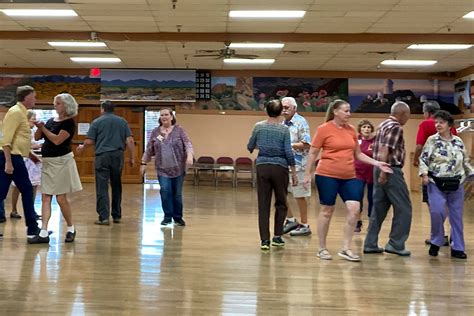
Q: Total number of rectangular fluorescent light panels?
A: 9